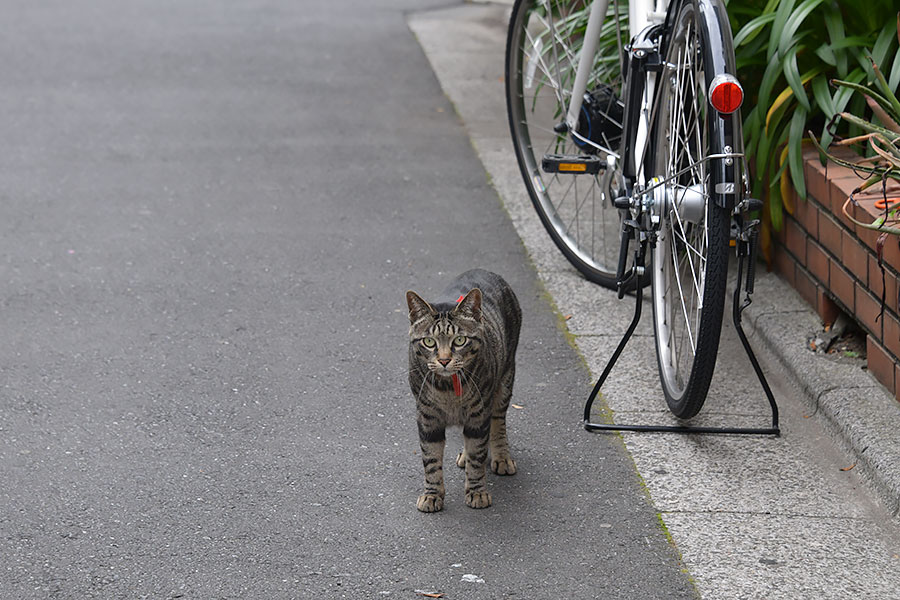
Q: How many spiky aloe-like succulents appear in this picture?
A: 1